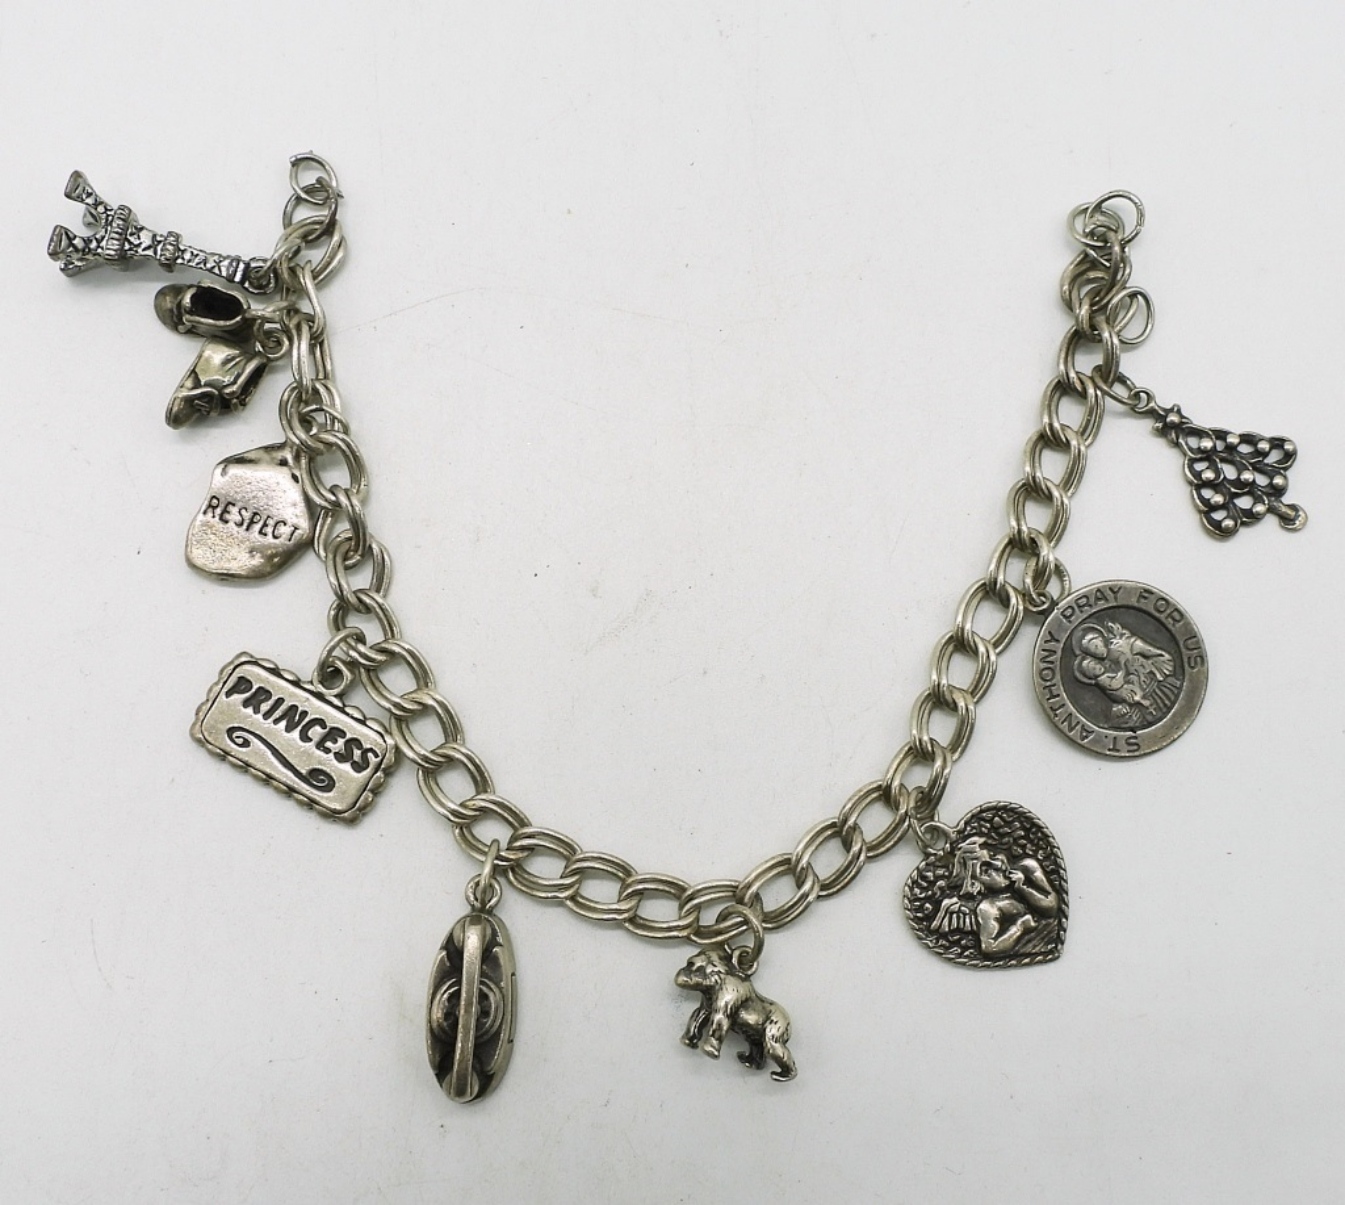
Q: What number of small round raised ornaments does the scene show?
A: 11